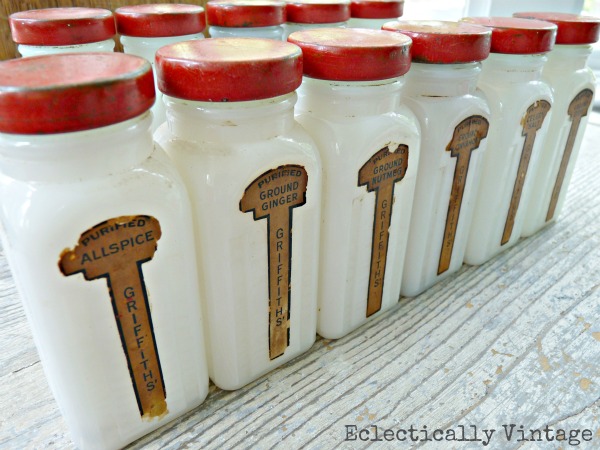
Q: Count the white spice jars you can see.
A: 11